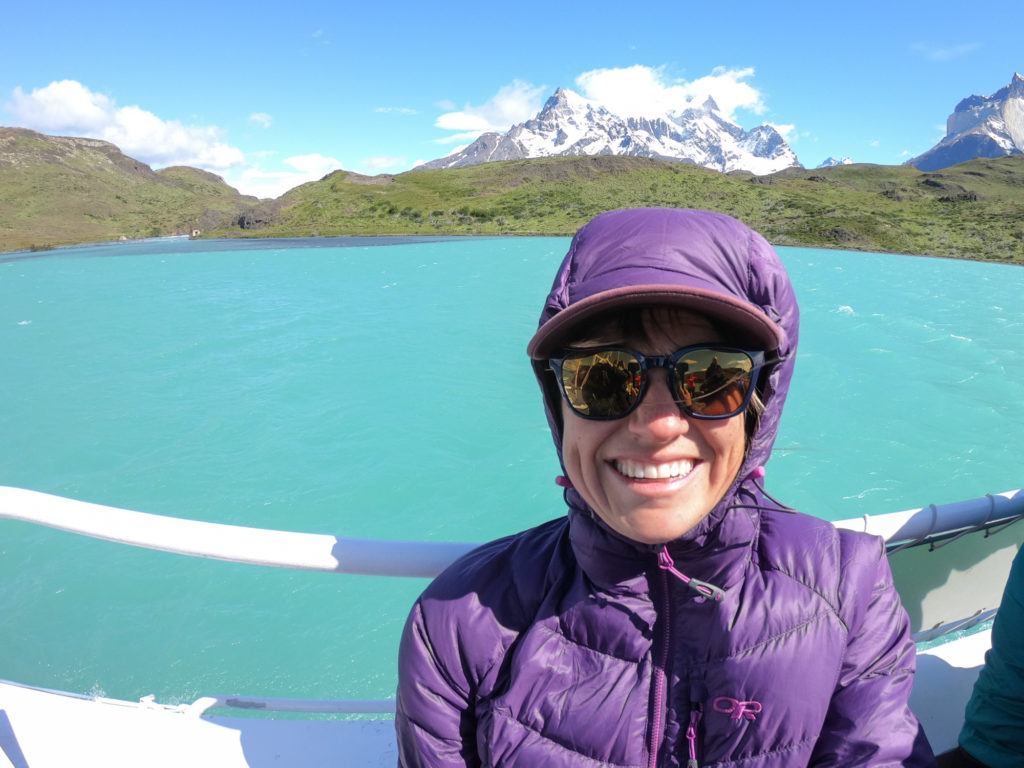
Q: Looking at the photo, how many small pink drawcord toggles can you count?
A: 2